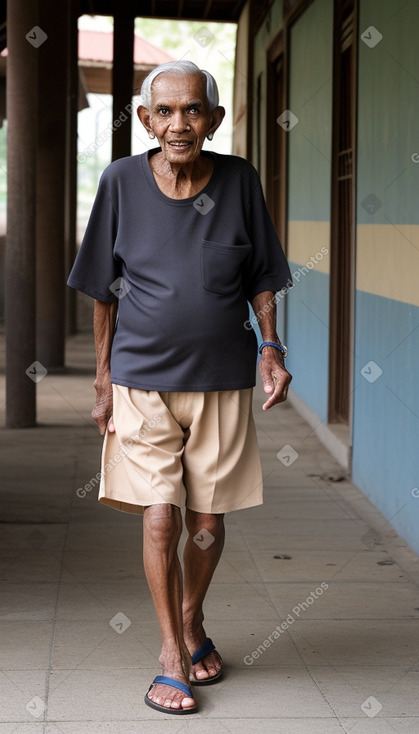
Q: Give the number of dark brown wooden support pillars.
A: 4